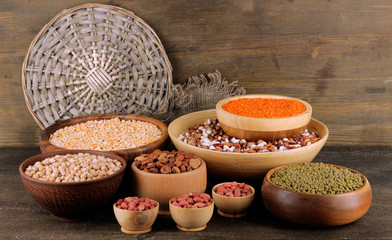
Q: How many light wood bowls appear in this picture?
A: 6